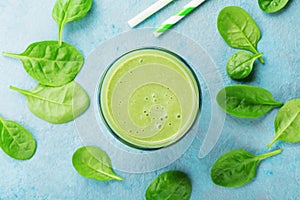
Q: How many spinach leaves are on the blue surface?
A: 12